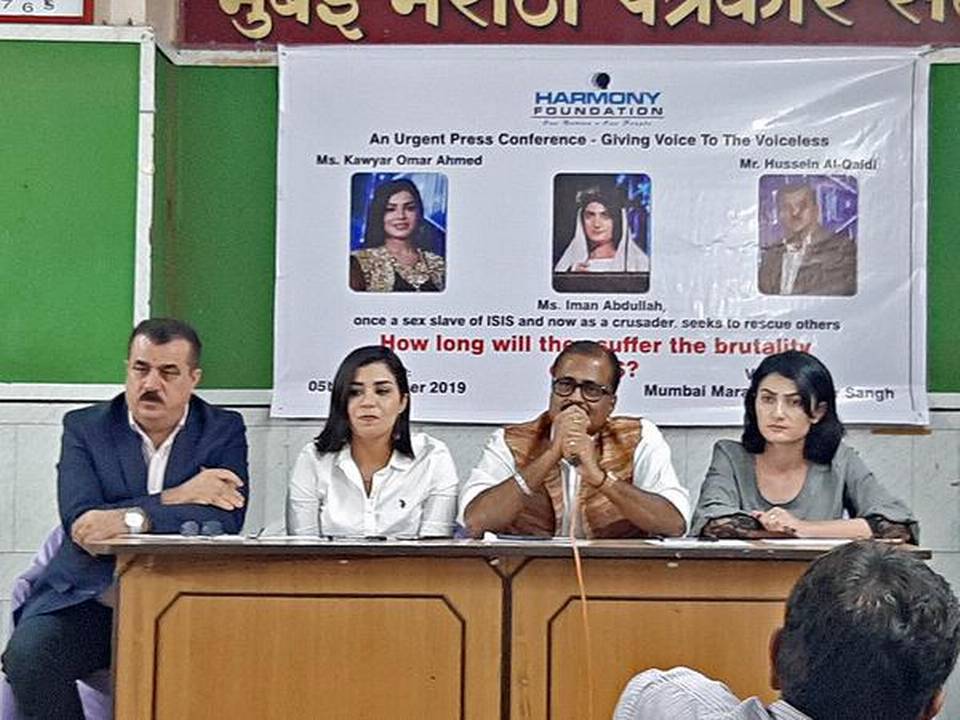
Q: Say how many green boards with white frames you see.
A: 3